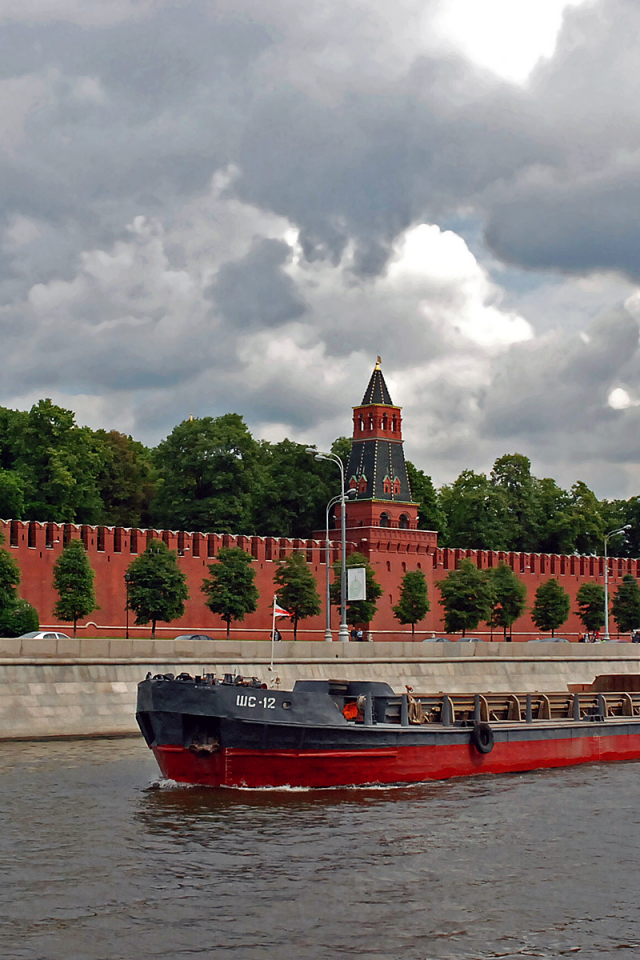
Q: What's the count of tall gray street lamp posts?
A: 3